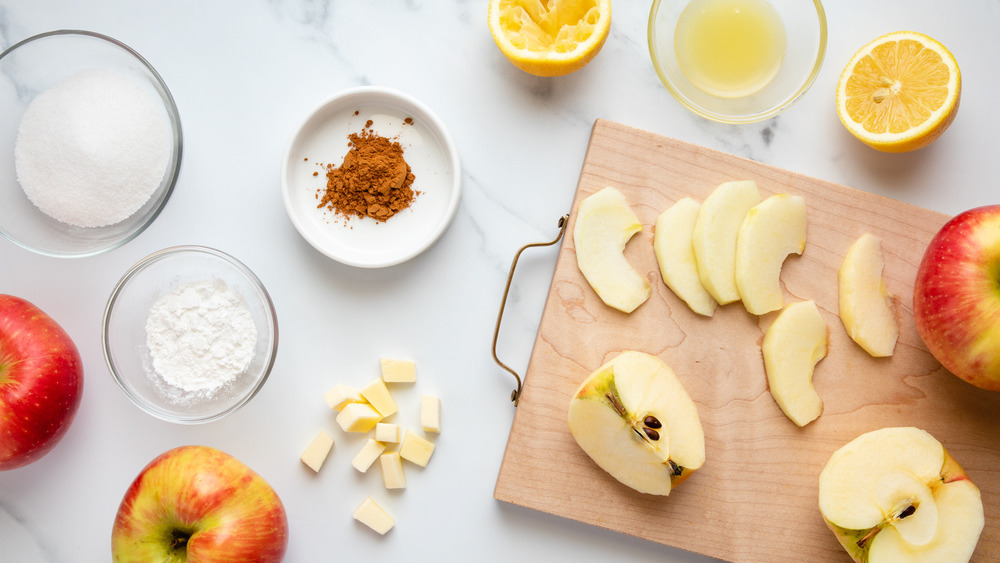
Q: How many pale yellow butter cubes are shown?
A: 11